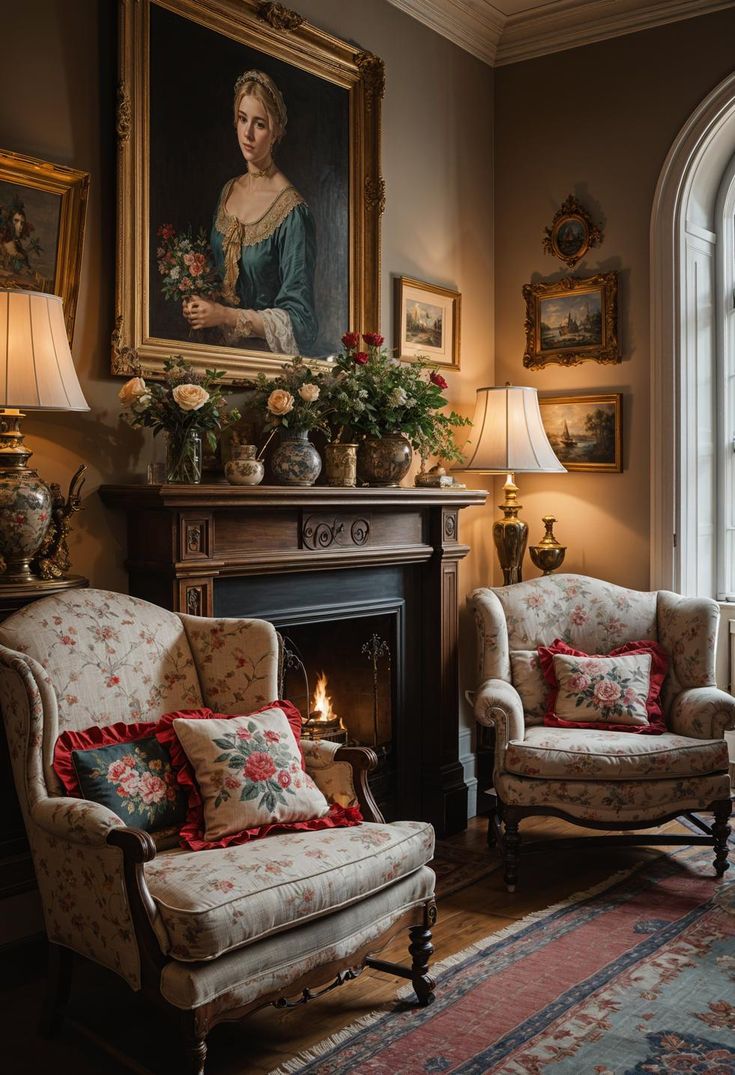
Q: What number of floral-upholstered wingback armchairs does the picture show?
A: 2